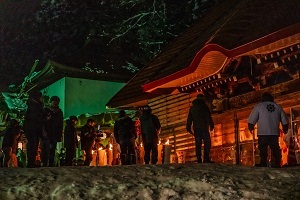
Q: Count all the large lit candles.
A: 6